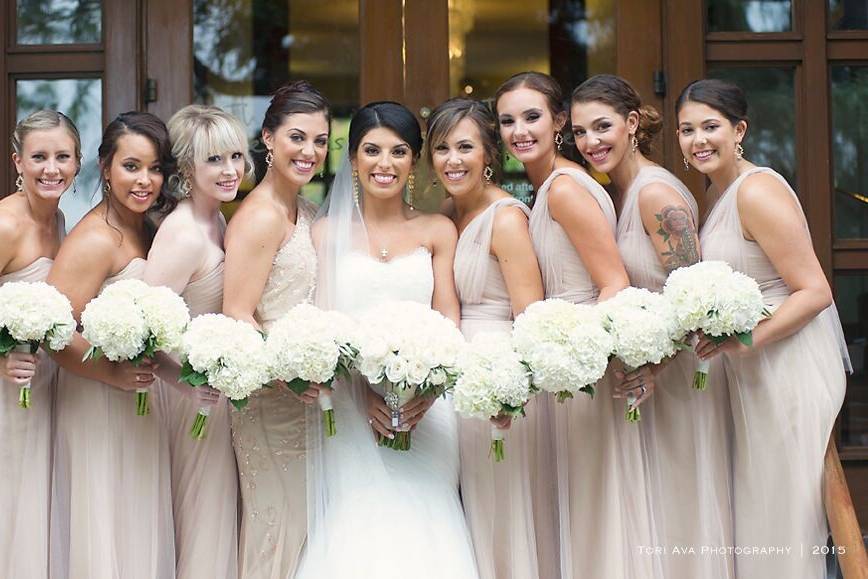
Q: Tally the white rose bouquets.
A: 1